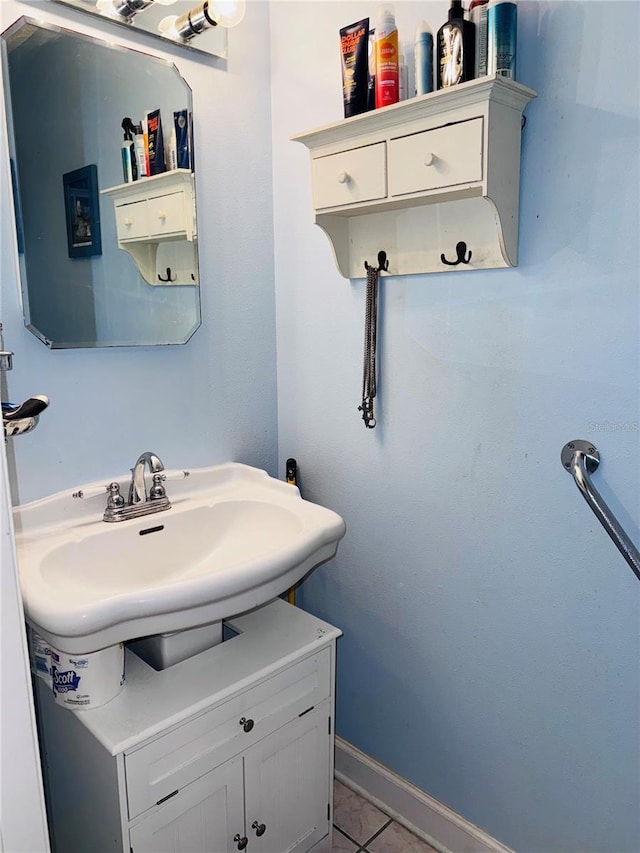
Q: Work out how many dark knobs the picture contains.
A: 3